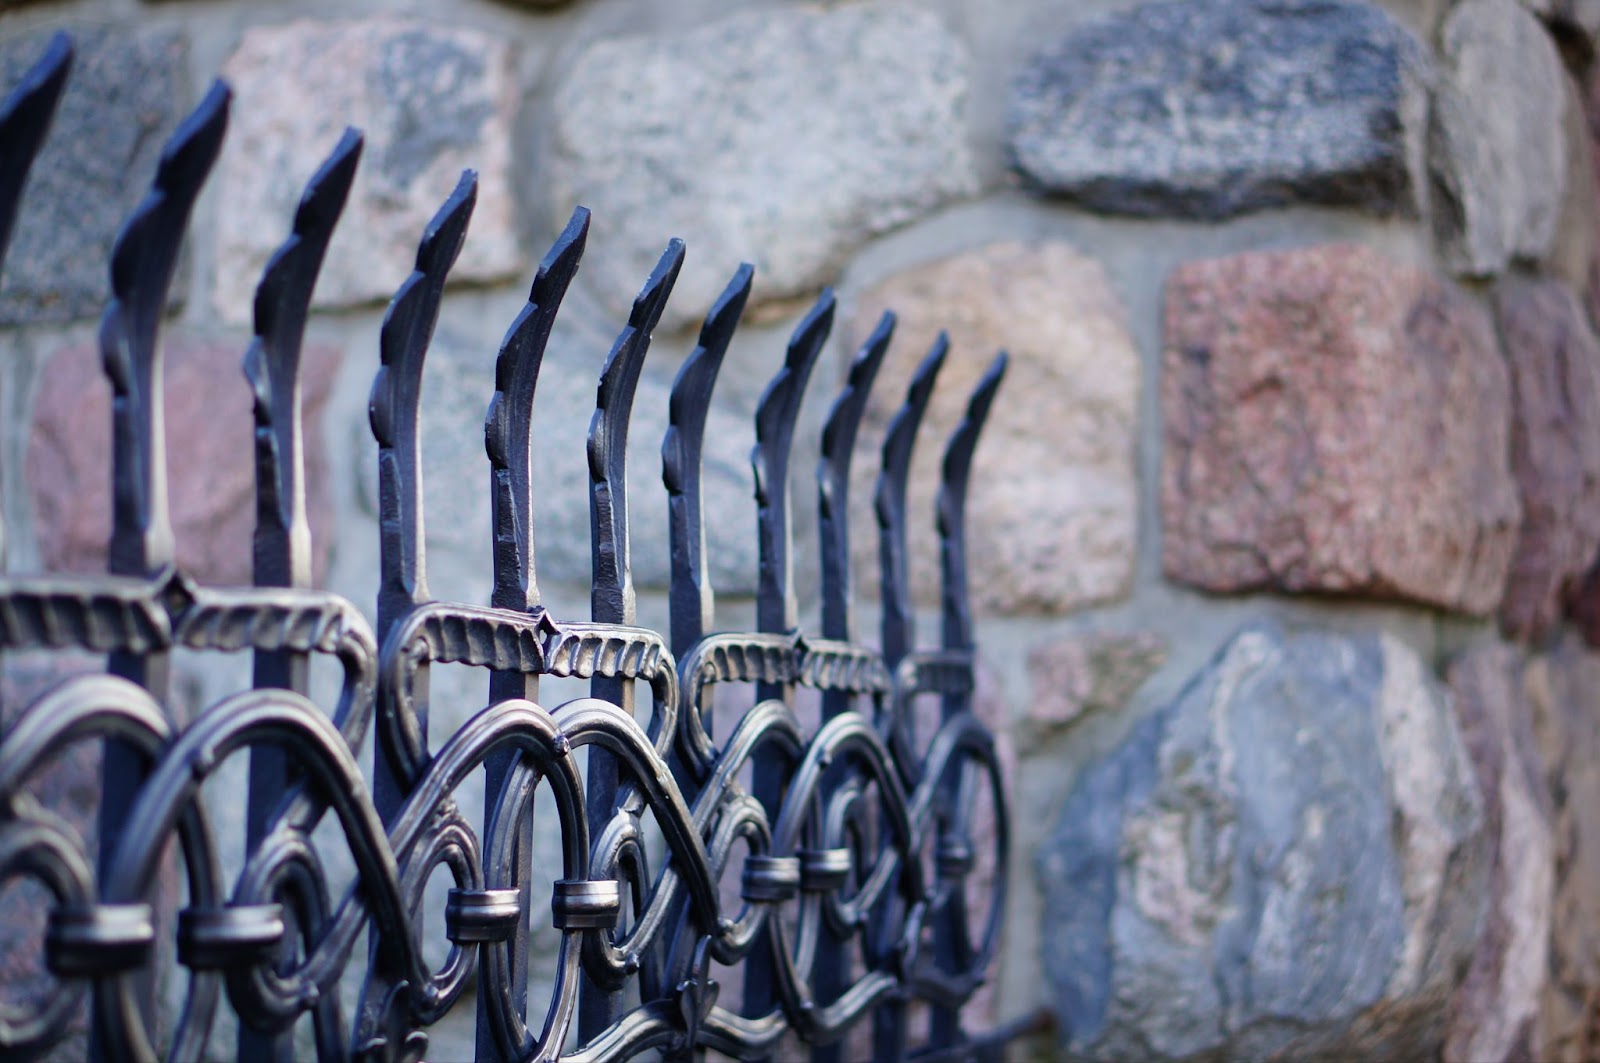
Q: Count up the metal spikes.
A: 11